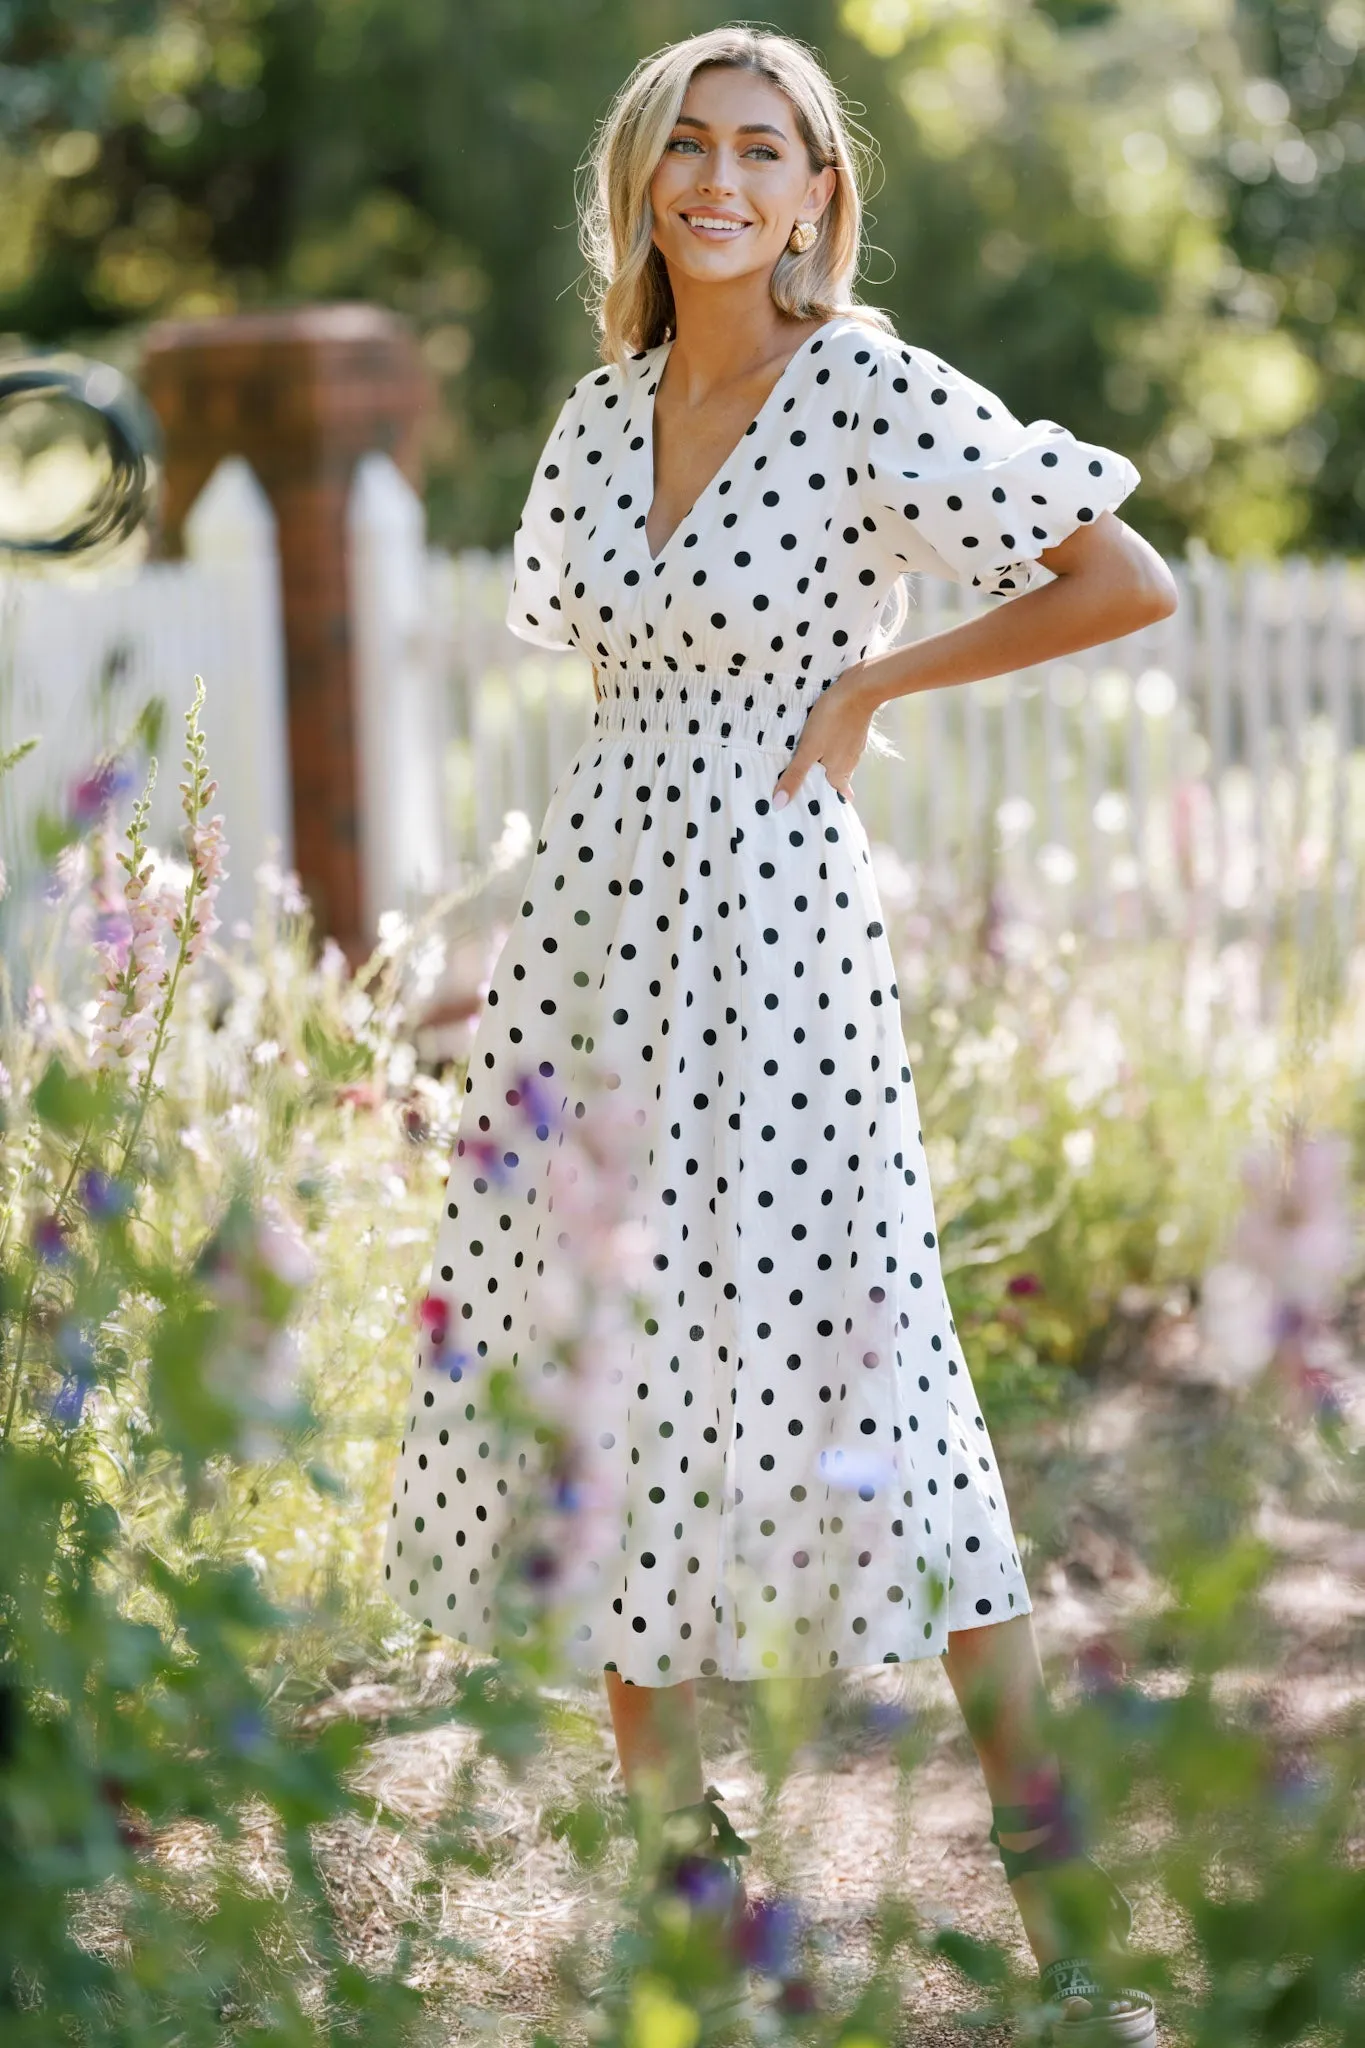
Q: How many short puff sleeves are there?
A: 2